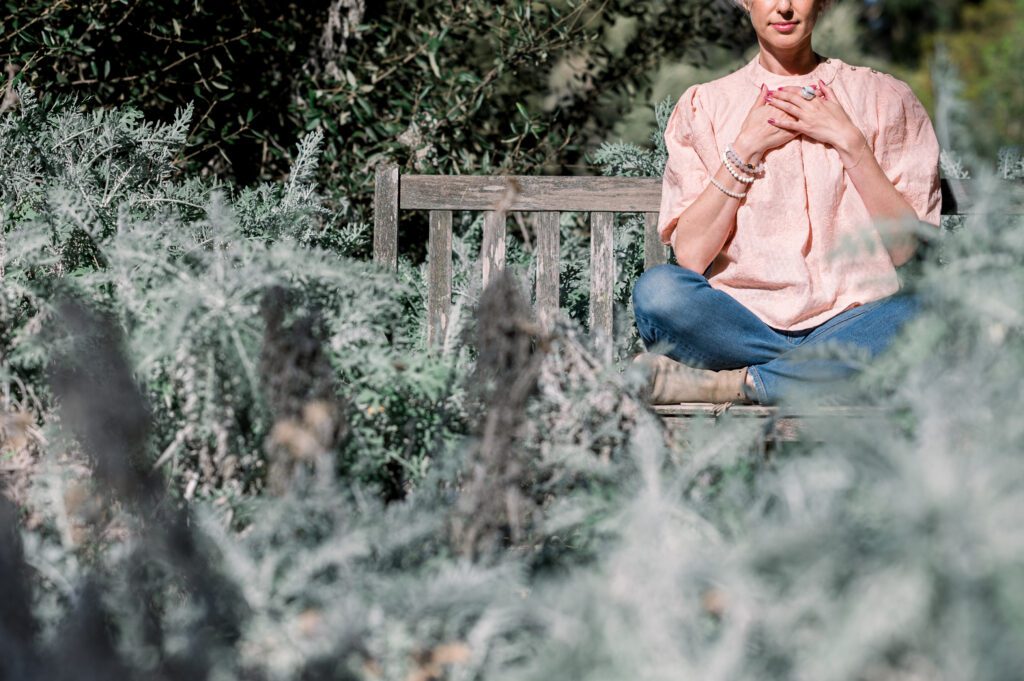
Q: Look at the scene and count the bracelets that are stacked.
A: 3